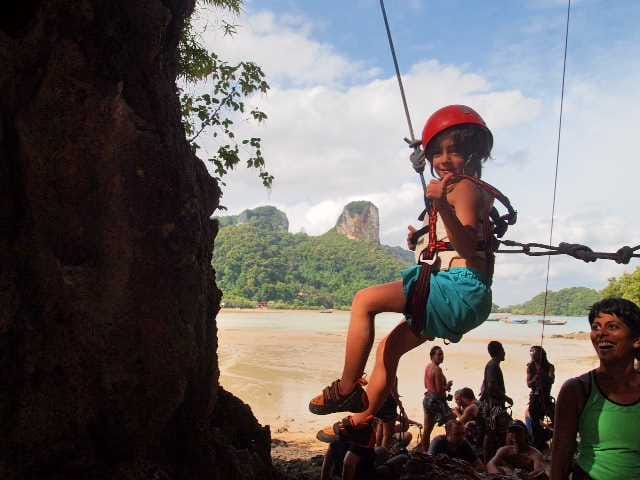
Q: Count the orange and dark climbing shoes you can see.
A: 2